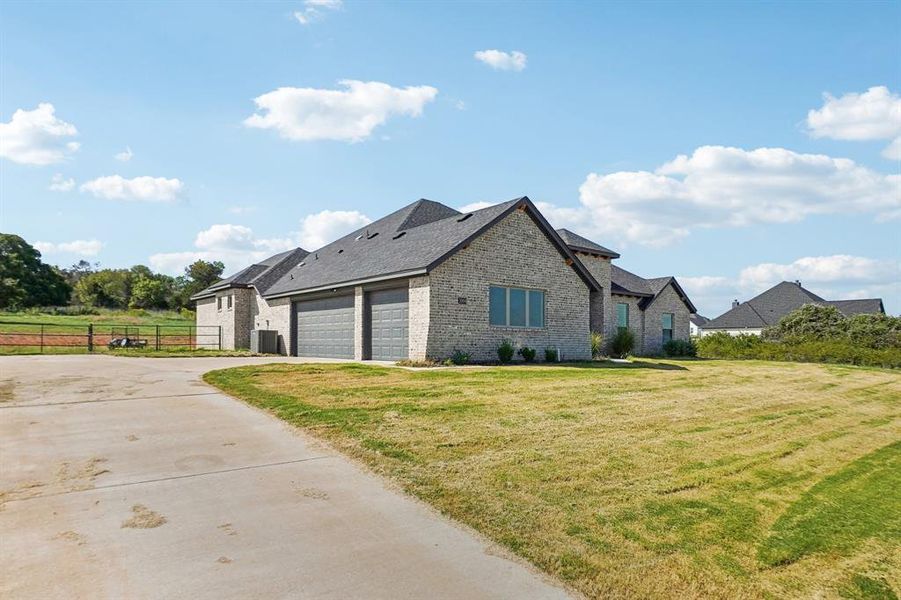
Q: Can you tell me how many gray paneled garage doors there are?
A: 2